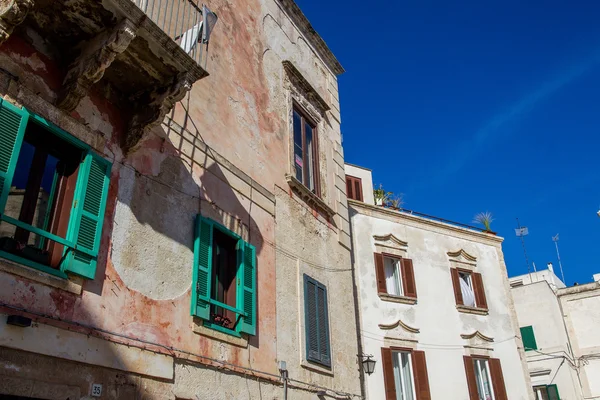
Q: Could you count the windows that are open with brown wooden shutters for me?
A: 4